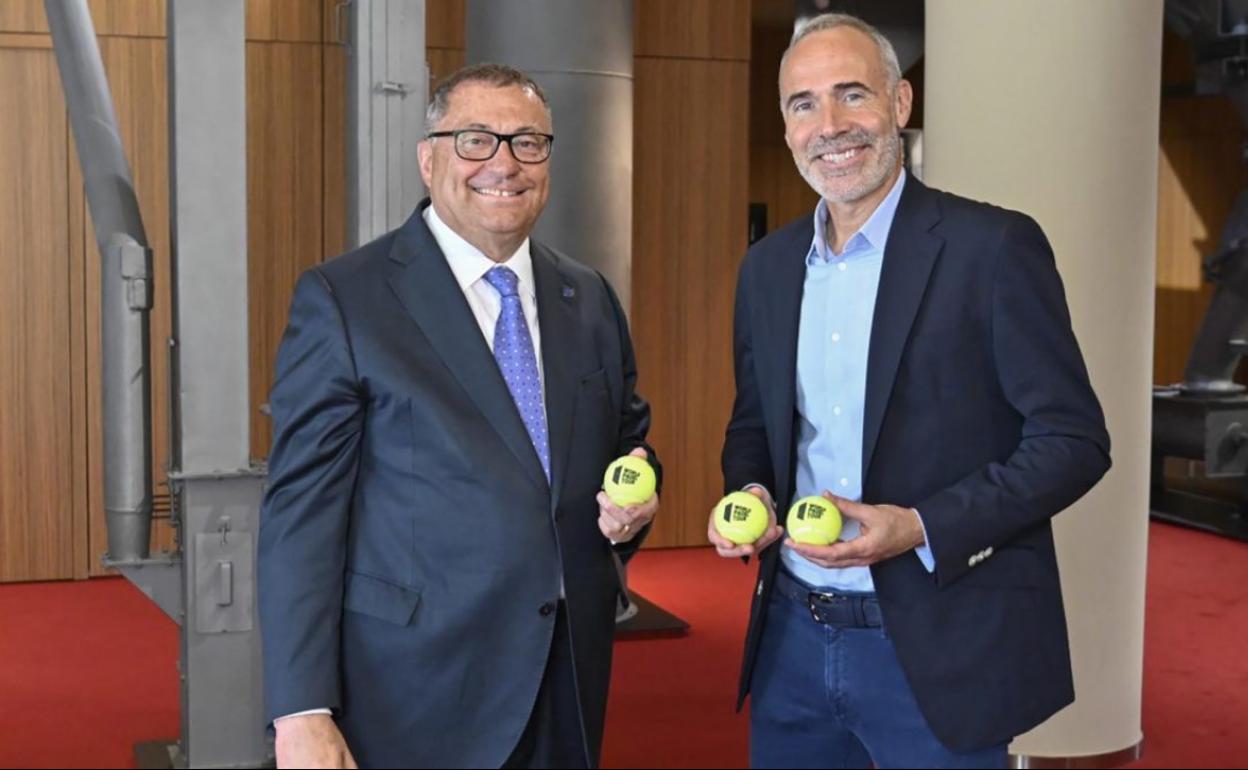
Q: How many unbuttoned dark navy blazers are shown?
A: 1